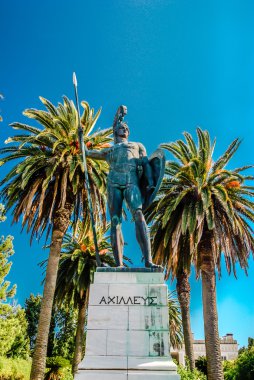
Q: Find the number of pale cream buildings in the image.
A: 1